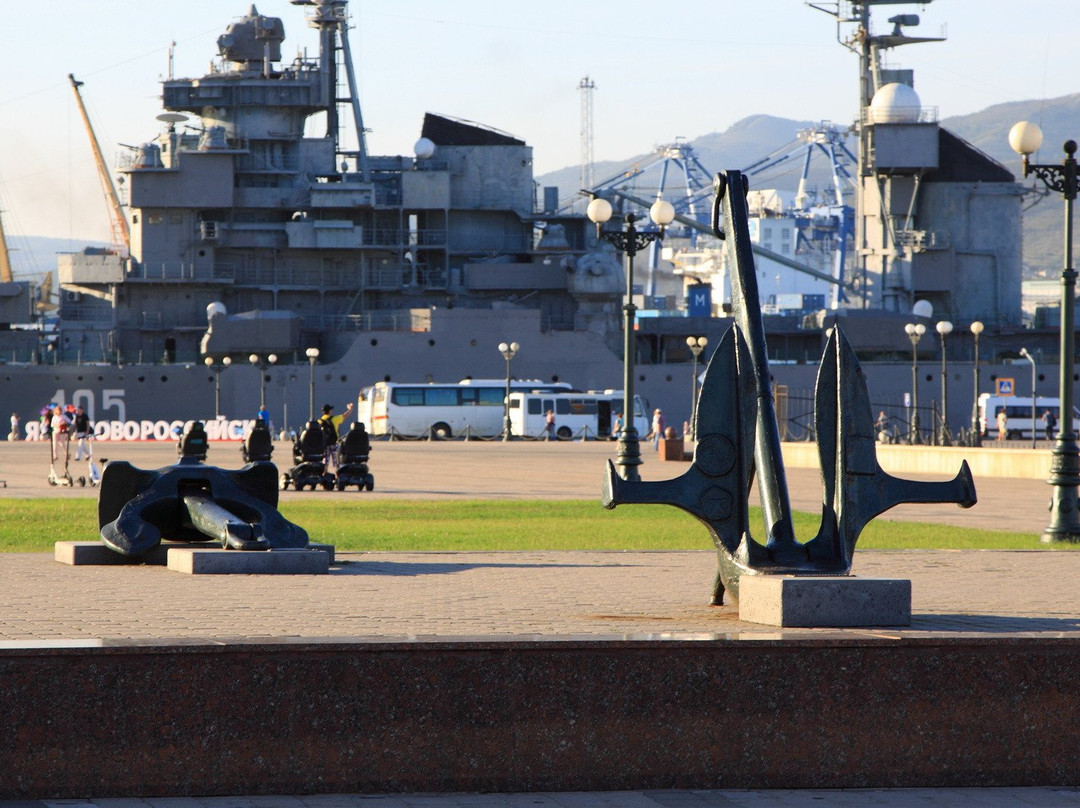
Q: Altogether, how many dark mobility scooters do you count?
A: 4